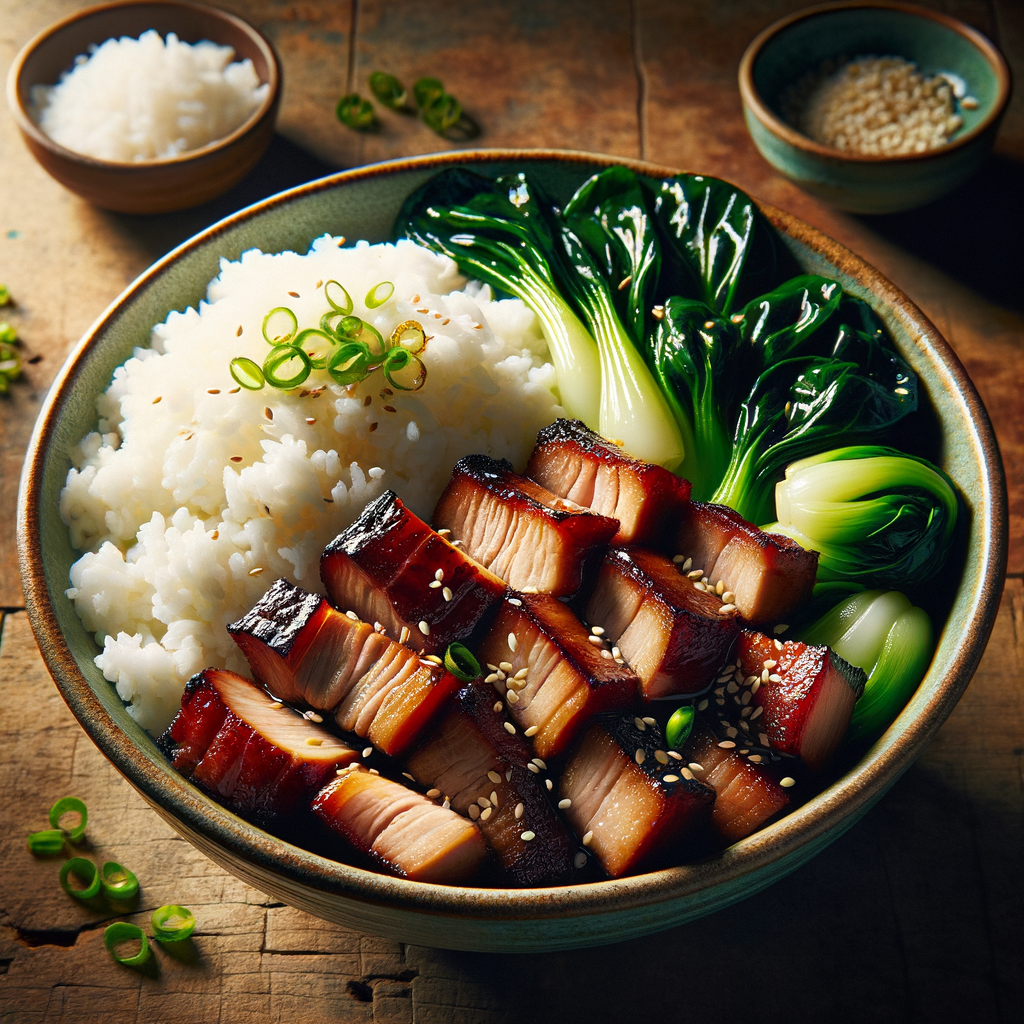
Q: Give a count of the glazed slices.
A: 13